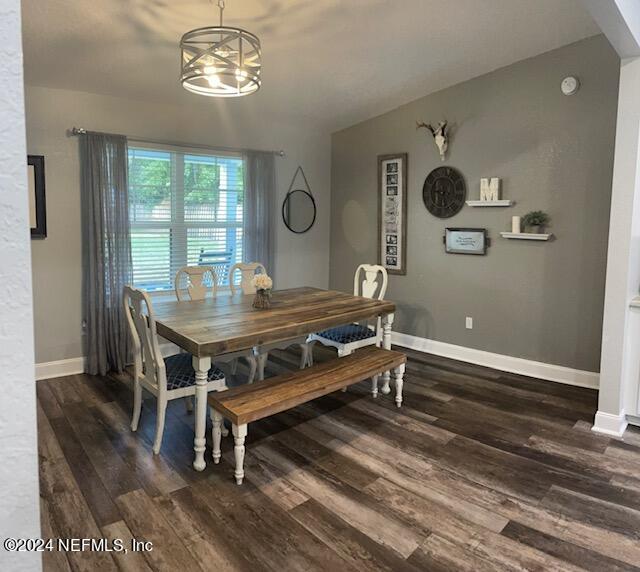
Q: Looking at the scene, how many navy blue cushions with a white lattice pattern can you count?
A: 2